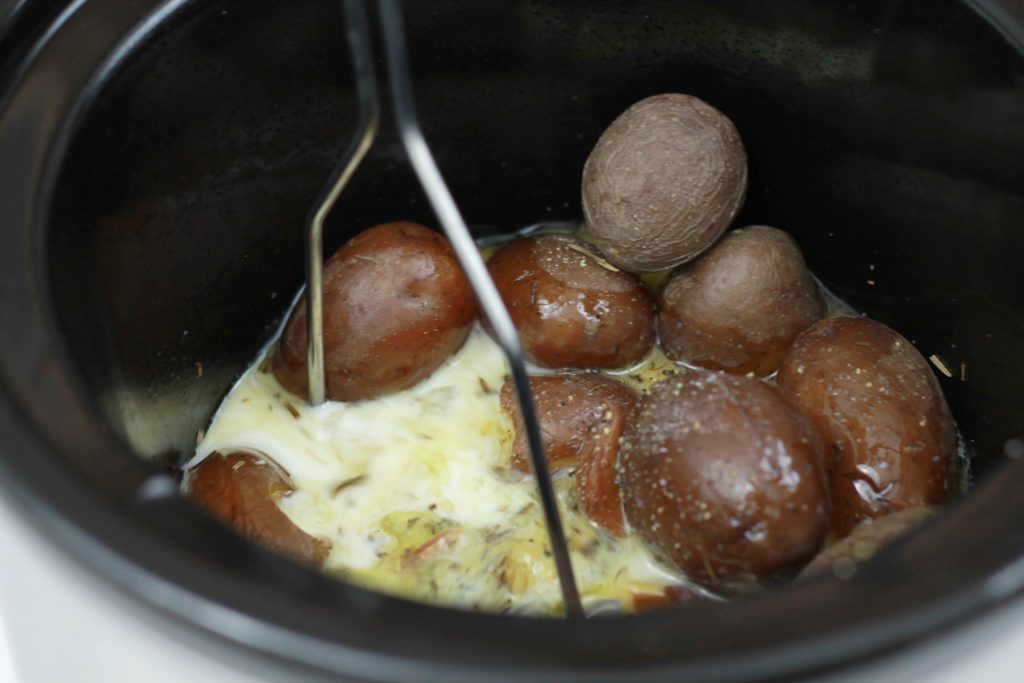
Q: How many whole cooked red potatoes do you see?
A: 6